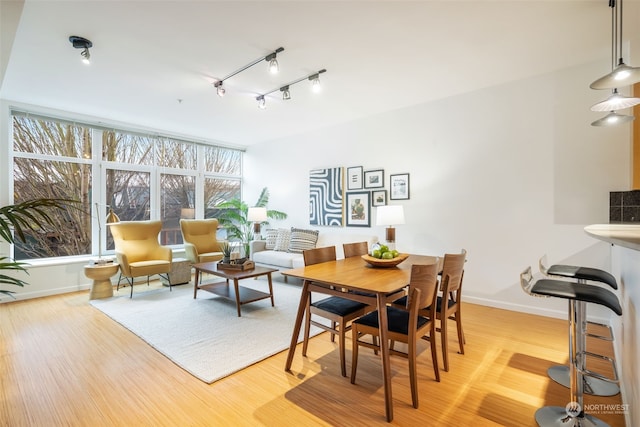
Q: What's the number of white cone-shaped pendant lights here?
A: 3